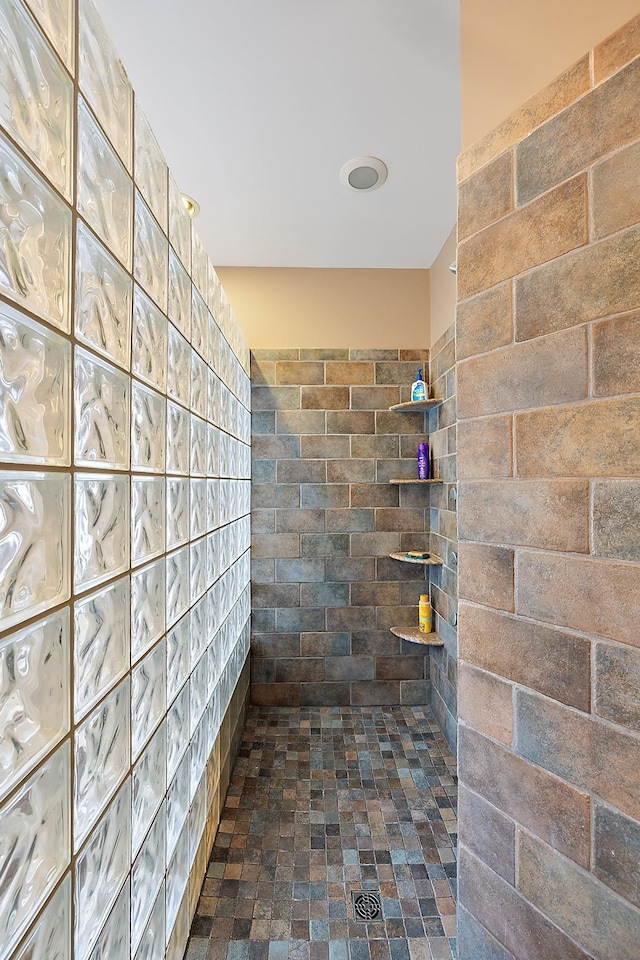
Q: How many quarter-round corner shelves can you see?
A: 4